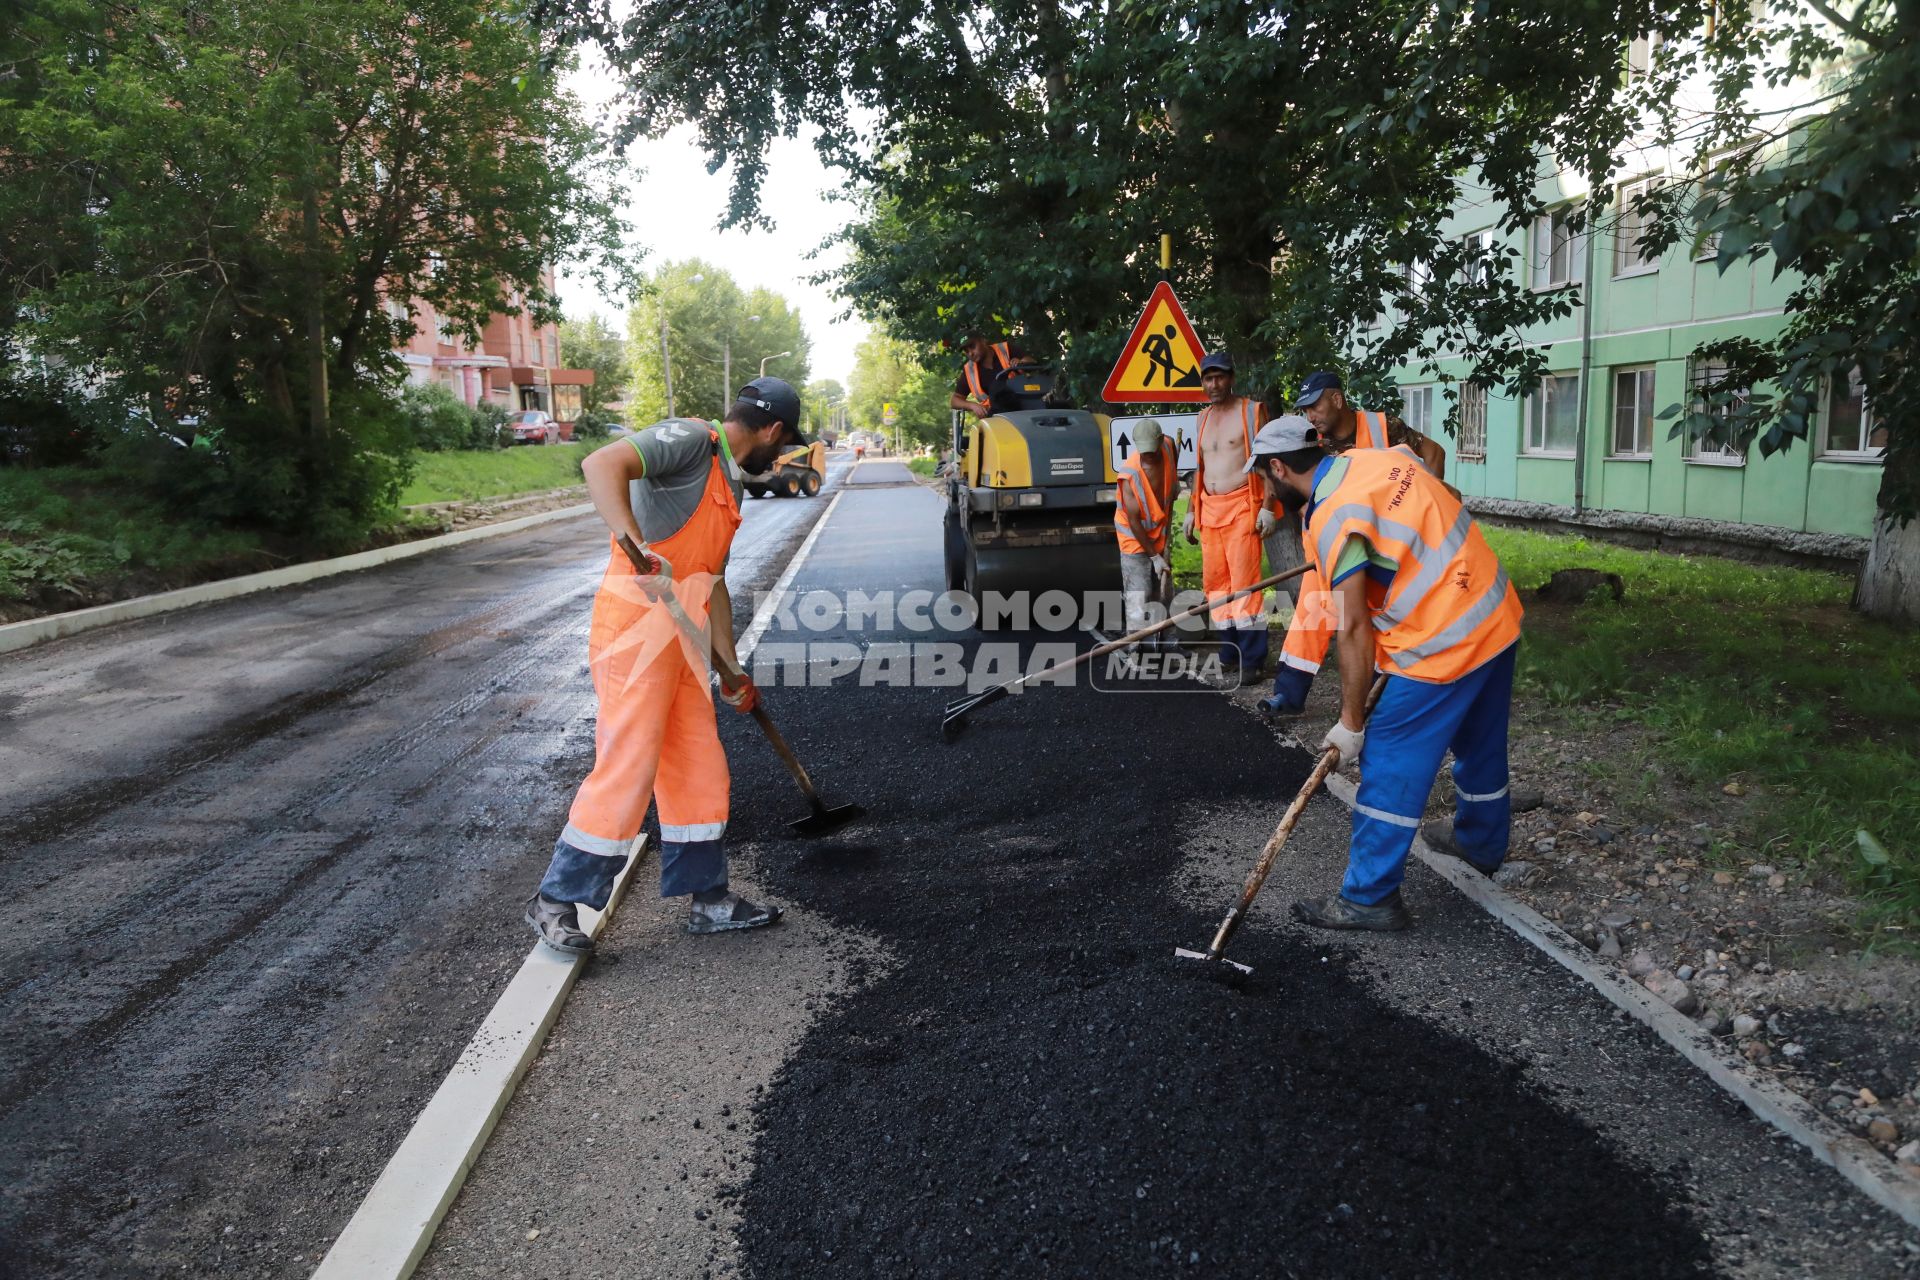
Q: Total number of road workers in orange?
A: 6